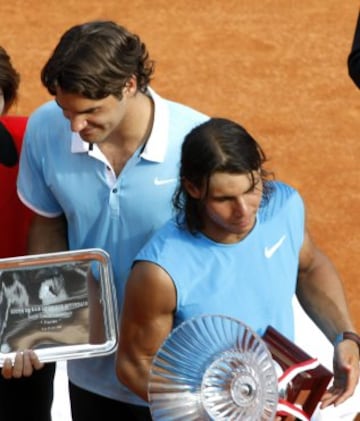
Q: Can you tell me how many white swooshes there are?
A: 2